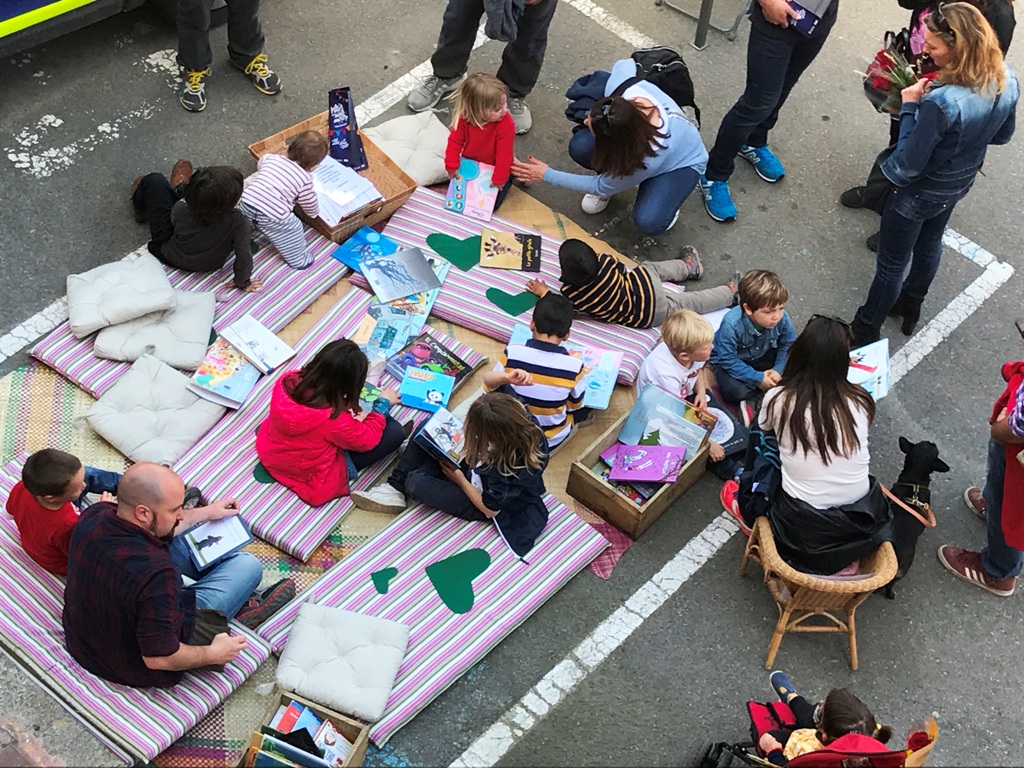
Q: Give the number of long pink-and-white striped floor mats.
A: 5